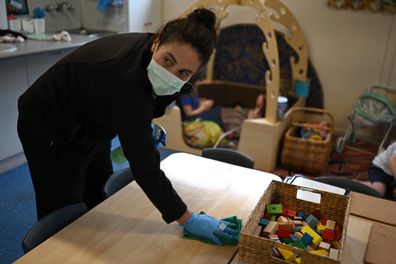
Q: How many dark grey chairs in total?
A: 4